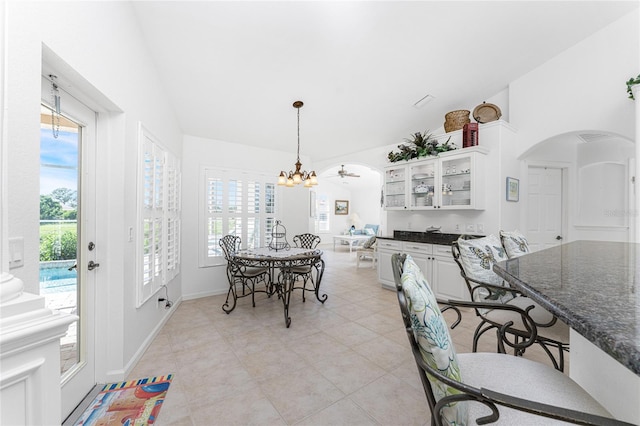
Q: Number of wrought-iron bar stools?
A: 3